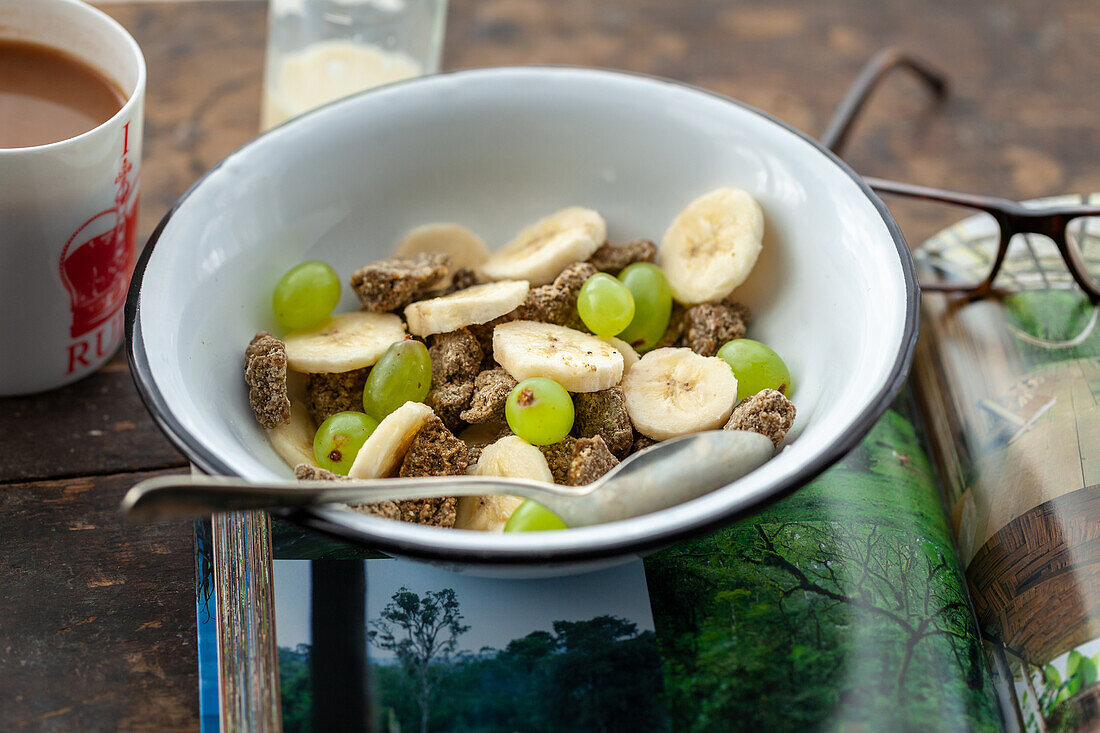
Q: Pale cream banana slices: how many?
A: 11